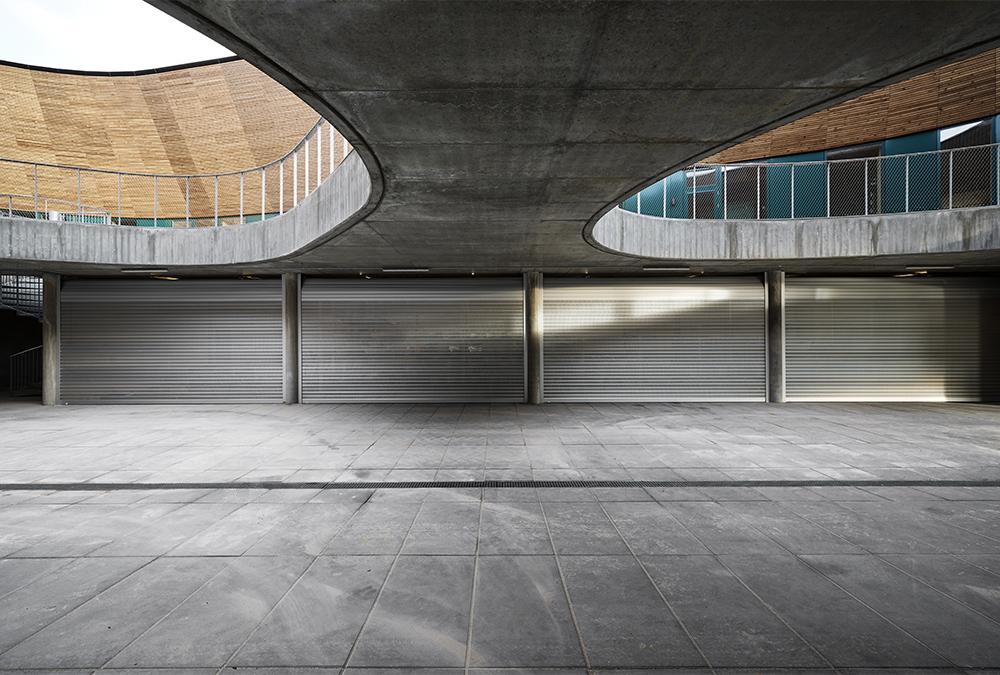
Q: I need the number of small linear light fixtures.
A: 4